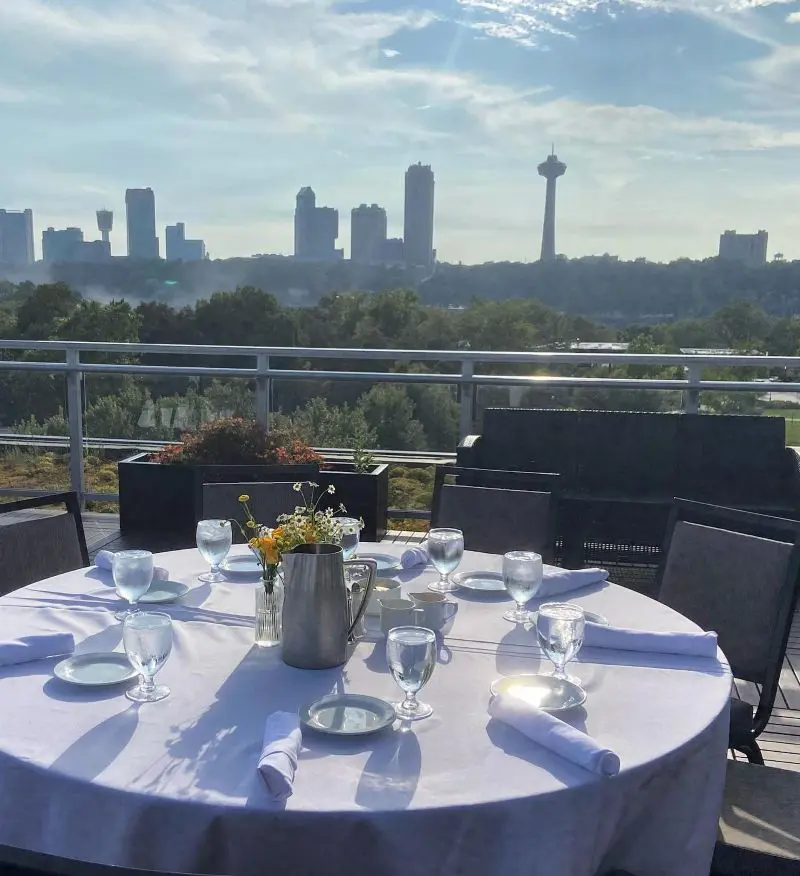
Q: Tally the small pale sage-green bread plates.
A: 8